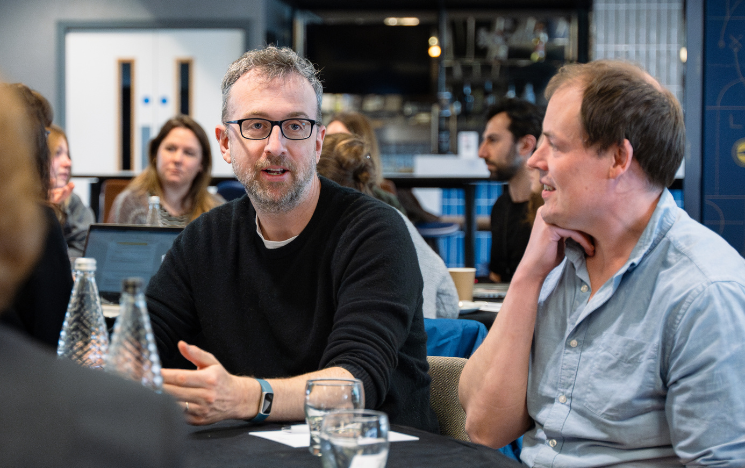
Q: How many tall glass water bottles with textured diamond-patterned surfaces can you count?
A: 2